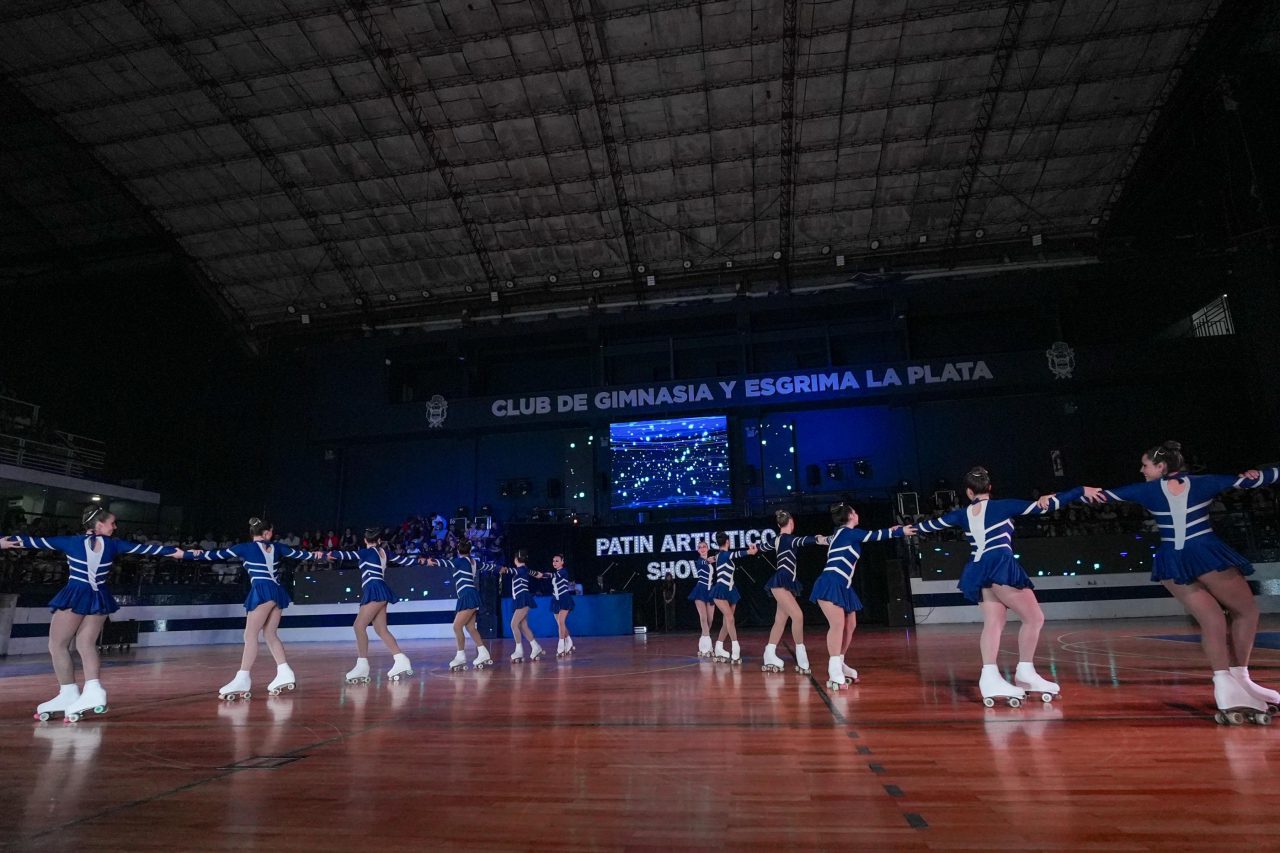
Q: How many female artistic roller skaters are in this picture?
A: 12